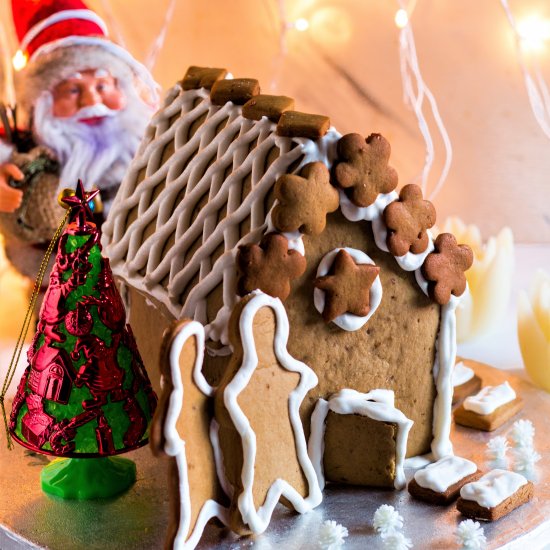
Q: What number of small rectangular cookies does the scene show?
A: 8